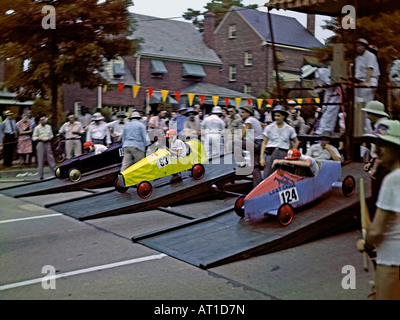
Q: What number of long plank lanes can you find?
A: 3